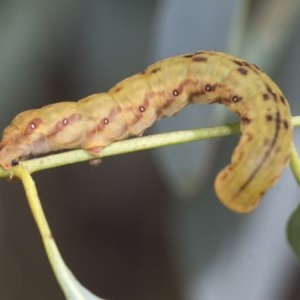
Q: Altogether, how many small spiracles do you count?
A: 7